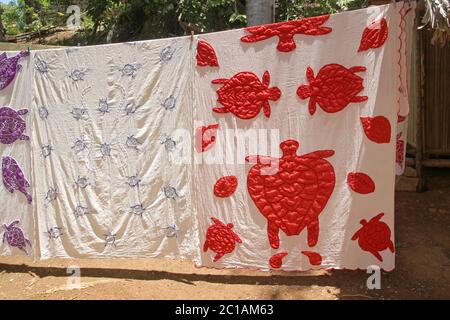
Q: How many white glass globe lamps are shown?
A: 0